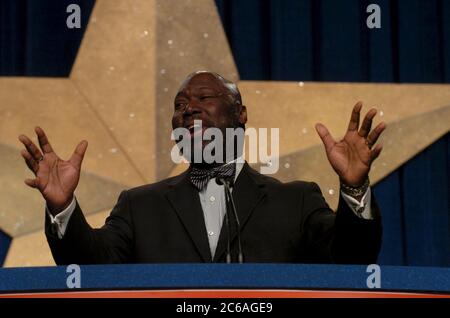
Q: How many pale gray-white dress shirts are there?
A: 1